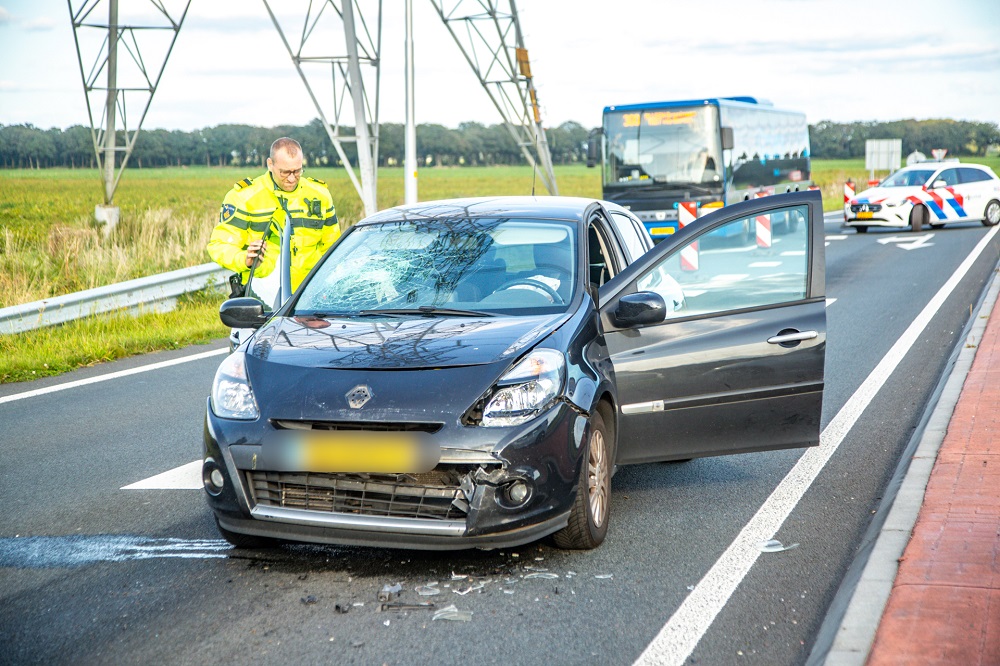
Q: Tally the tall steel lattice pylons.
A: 3